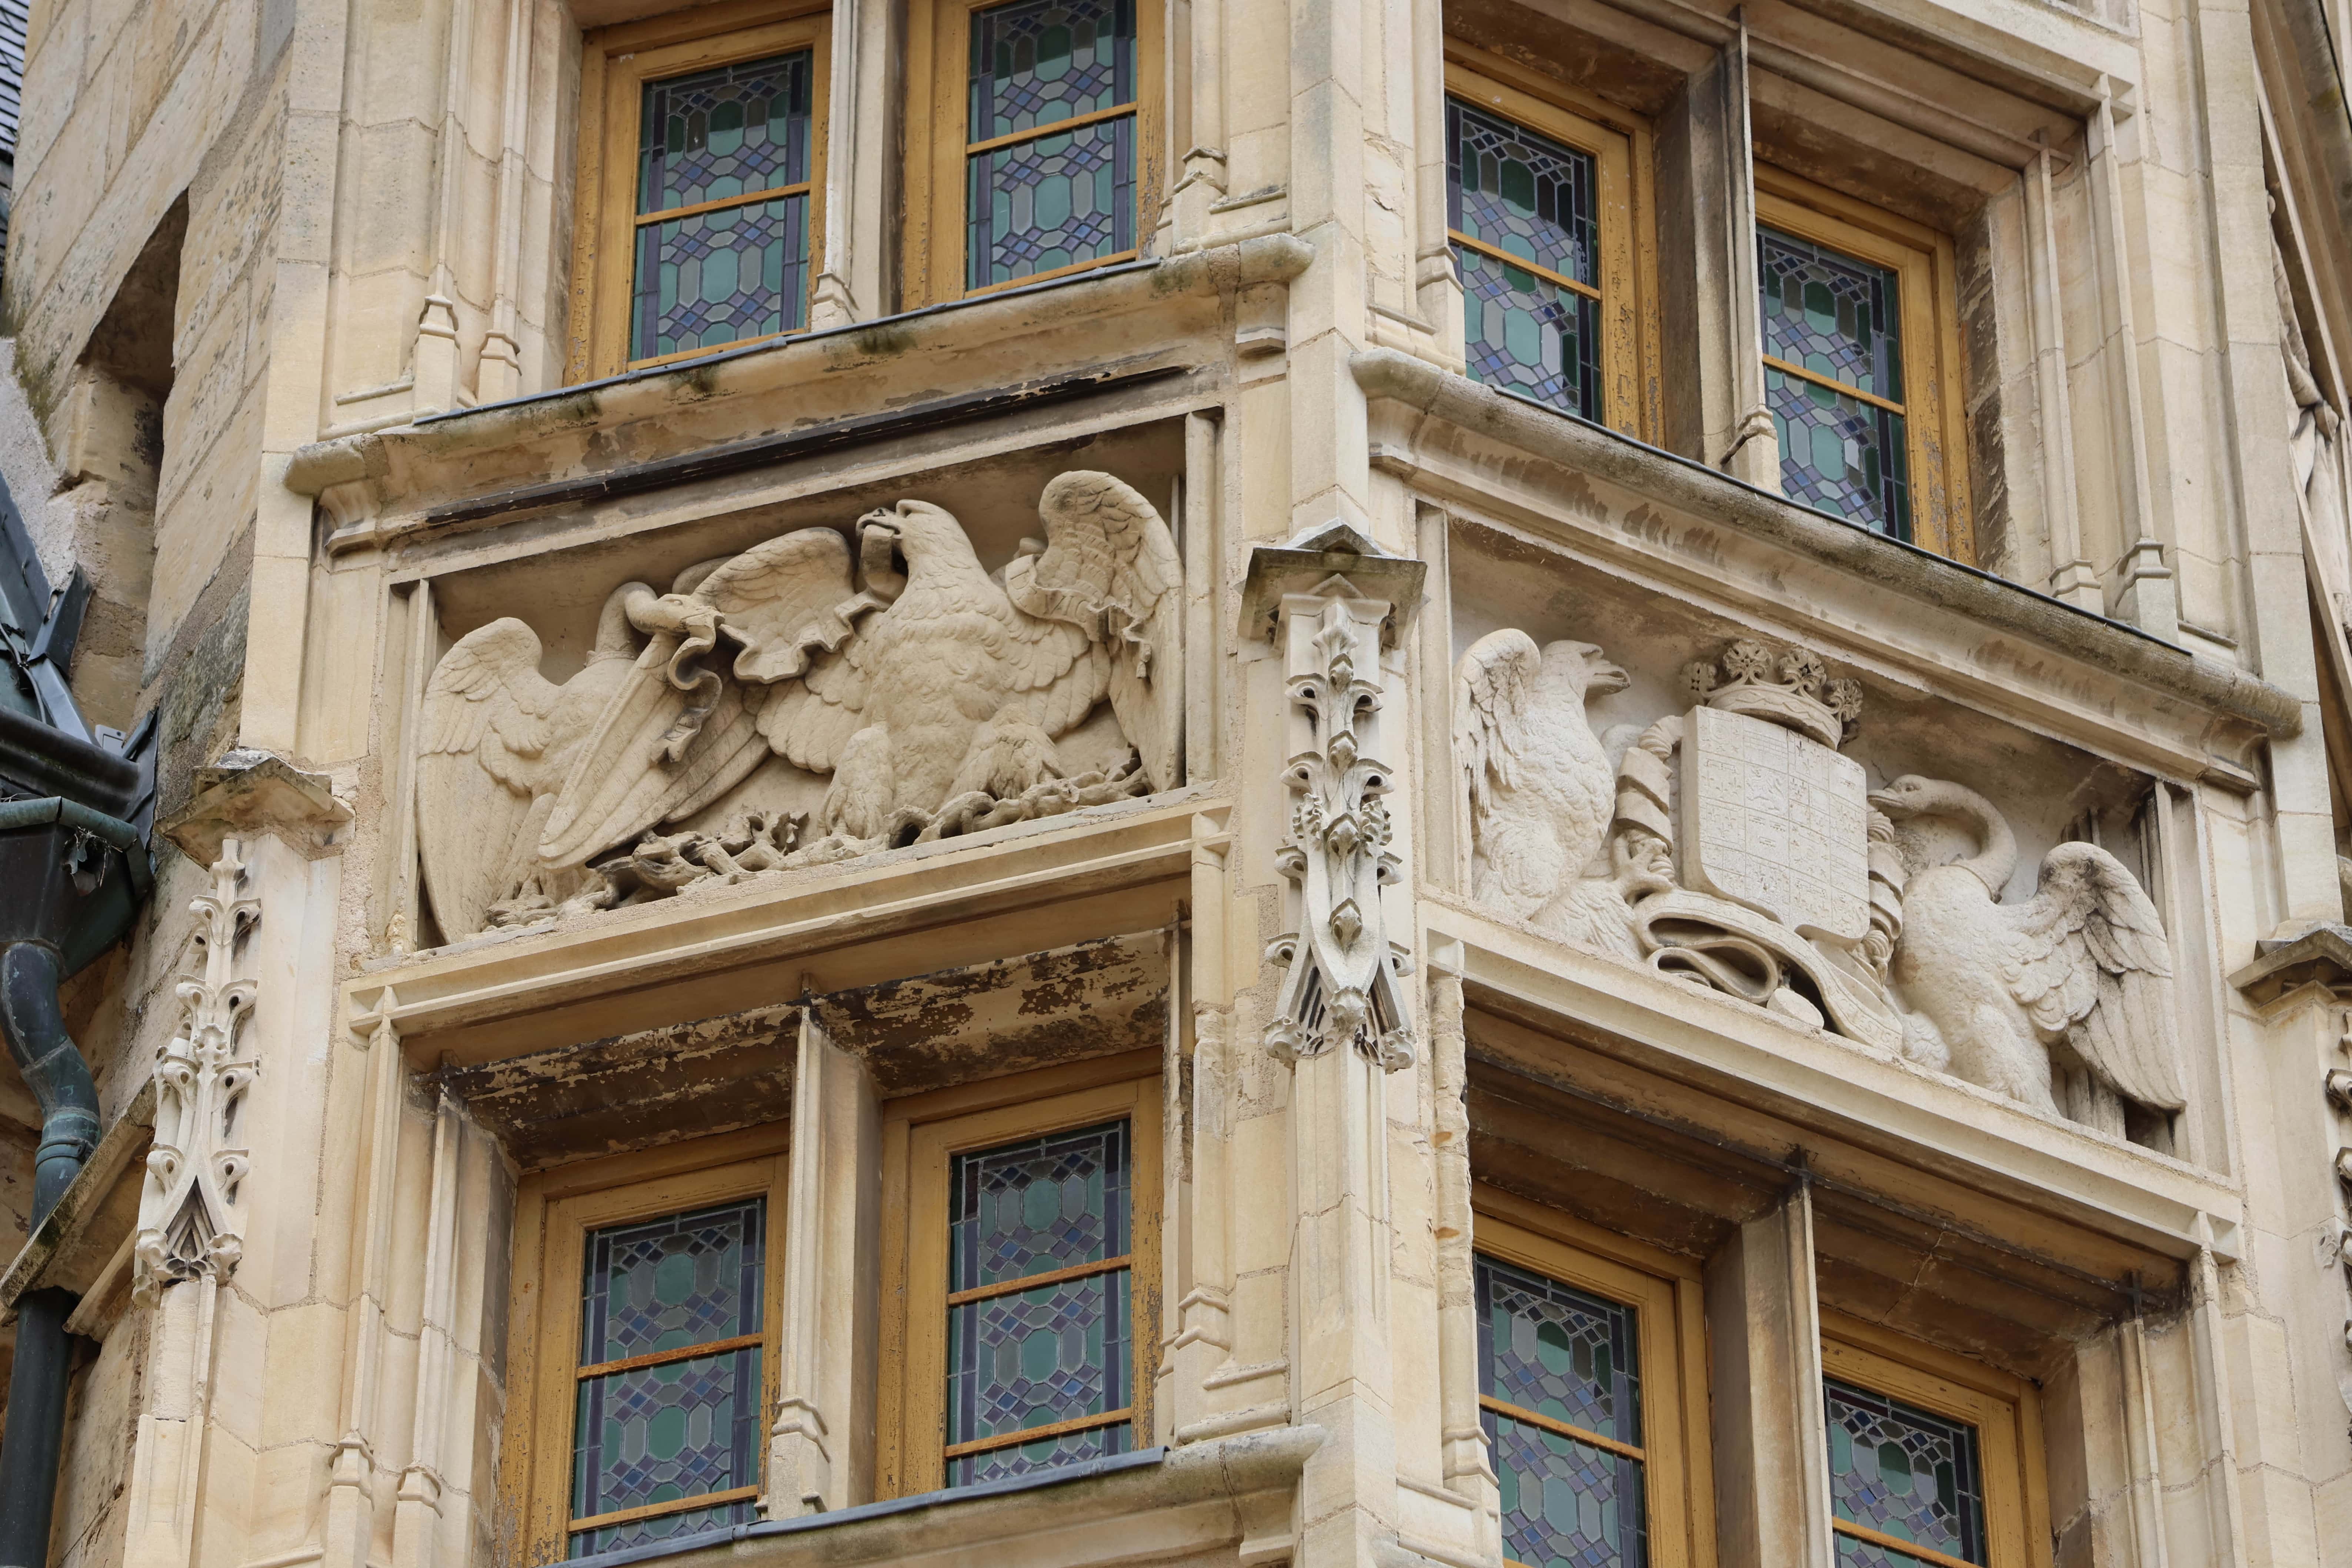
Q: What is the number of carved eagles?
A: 2